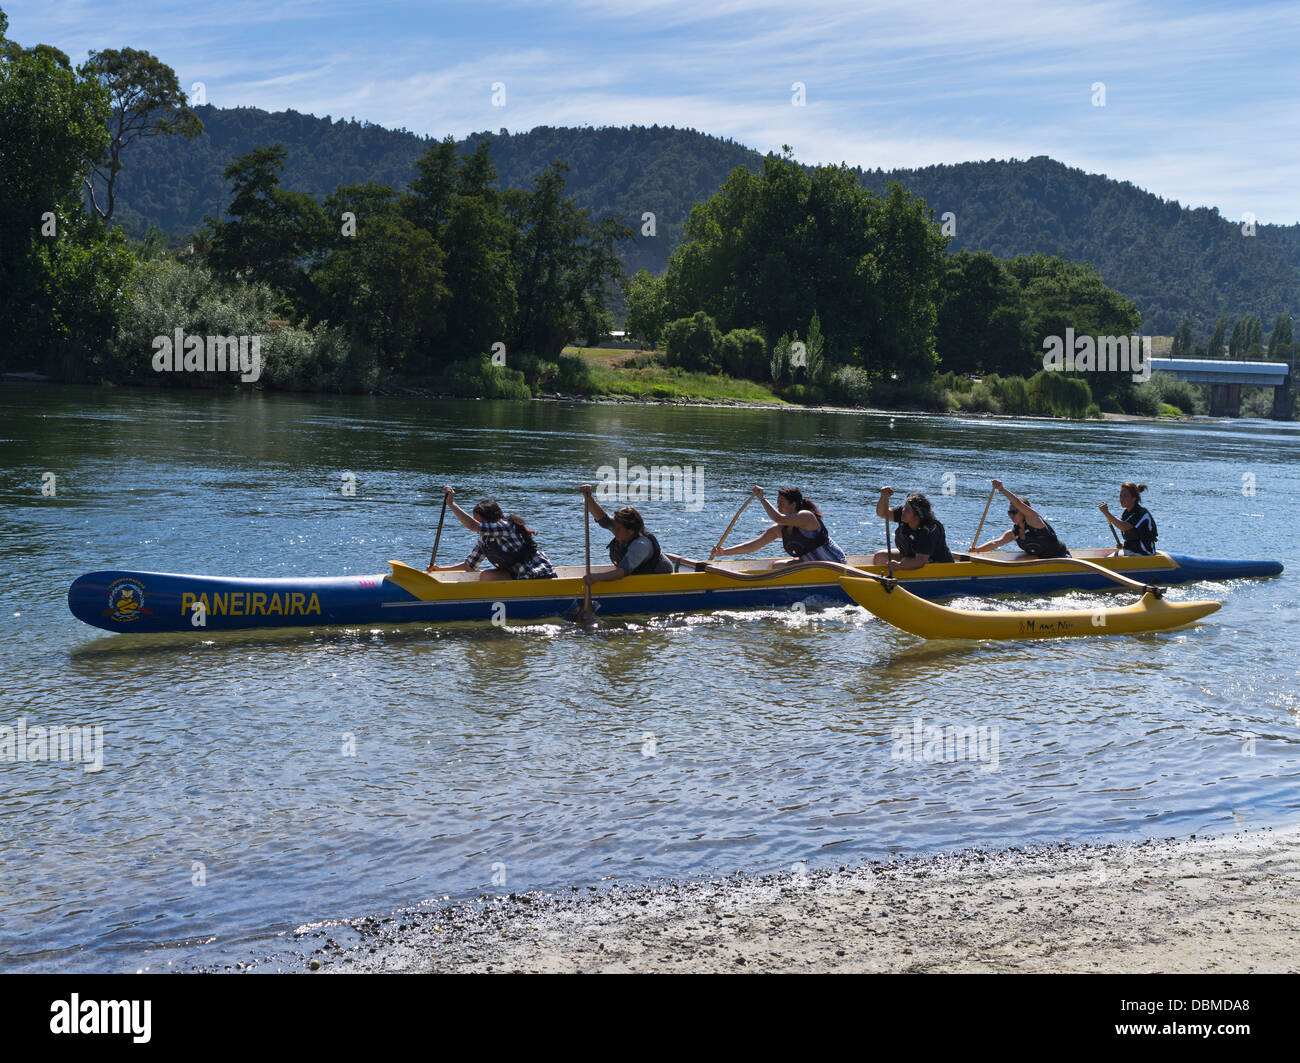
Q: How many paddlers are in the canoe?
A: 6